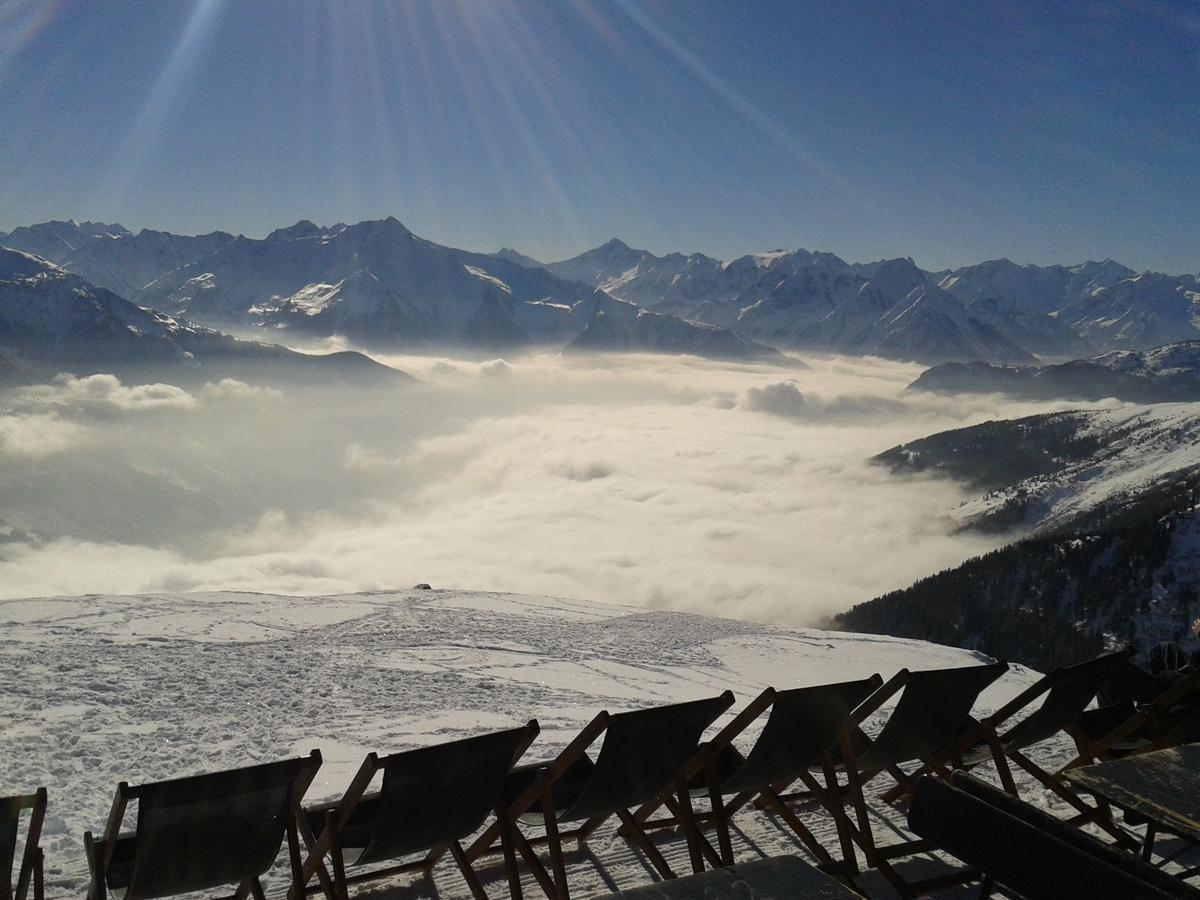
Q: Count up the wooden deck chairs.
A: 8